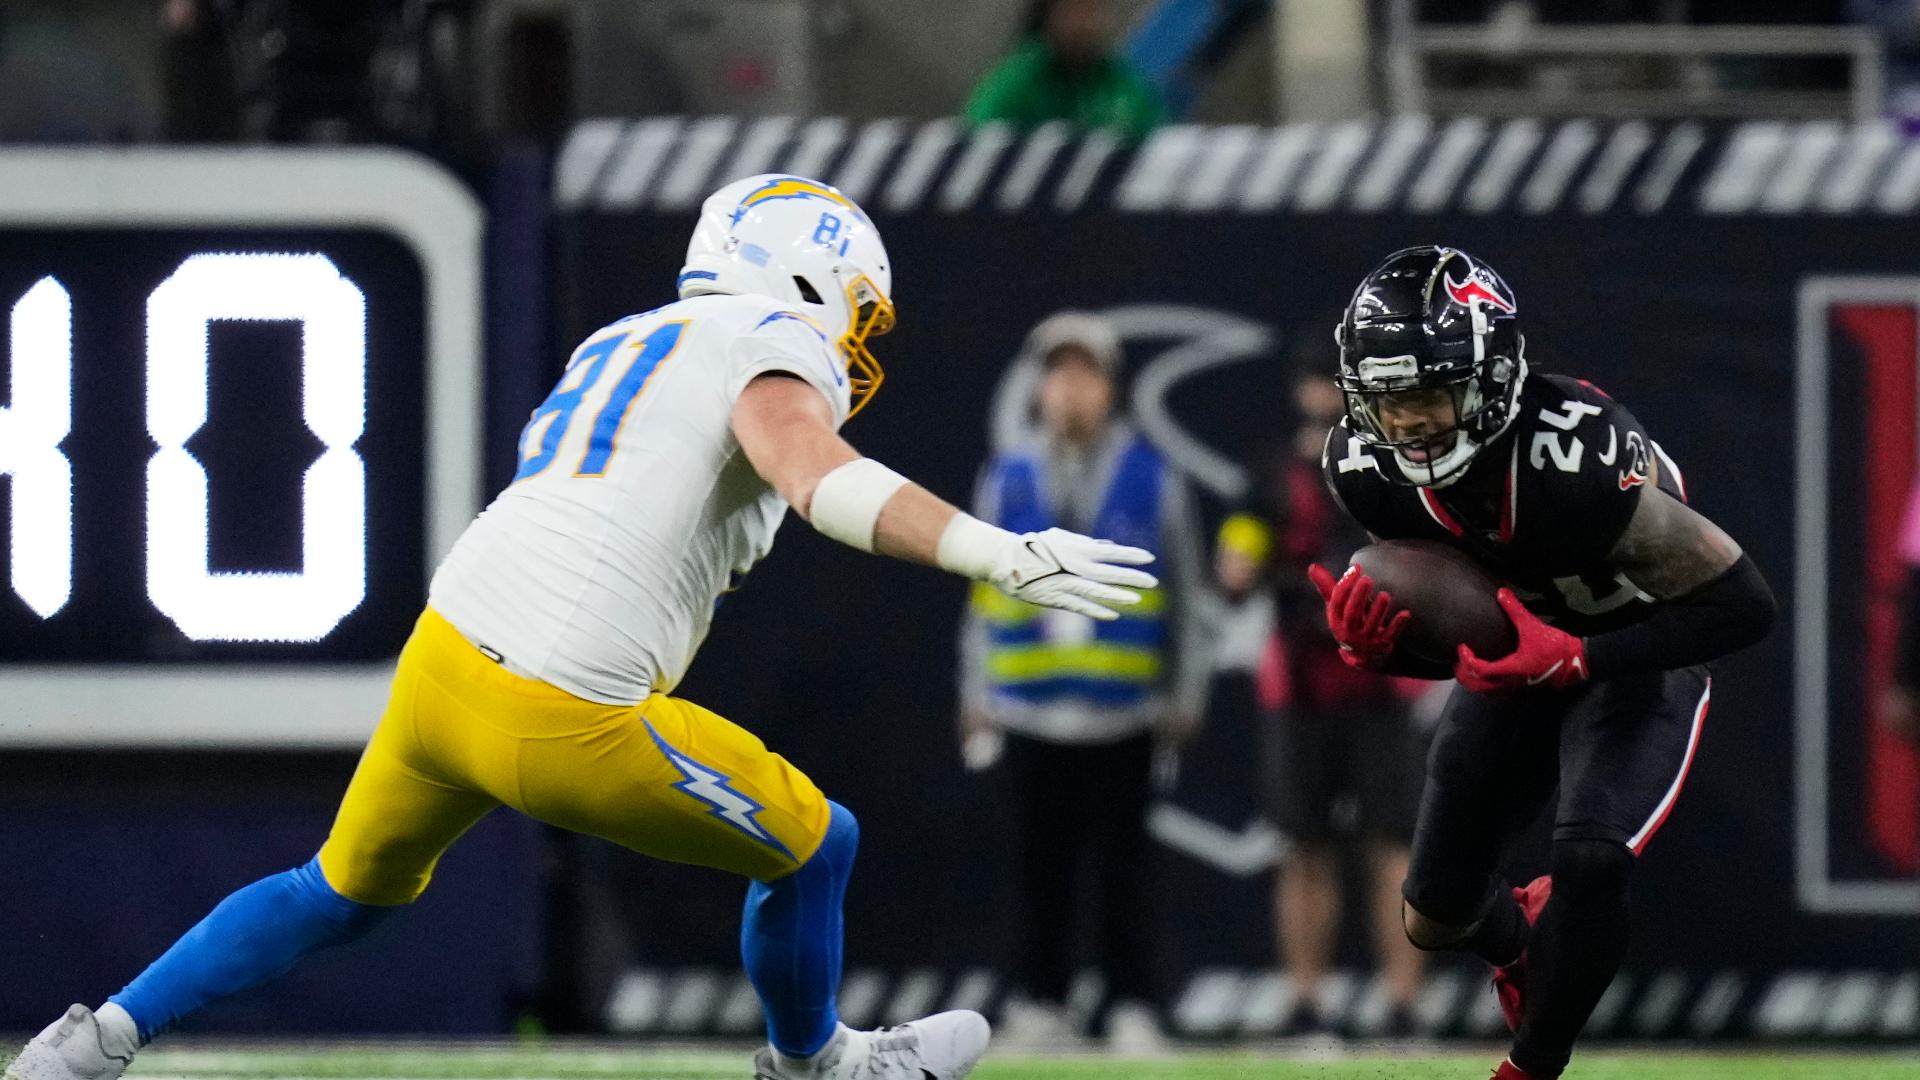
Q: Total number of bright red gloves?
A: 2